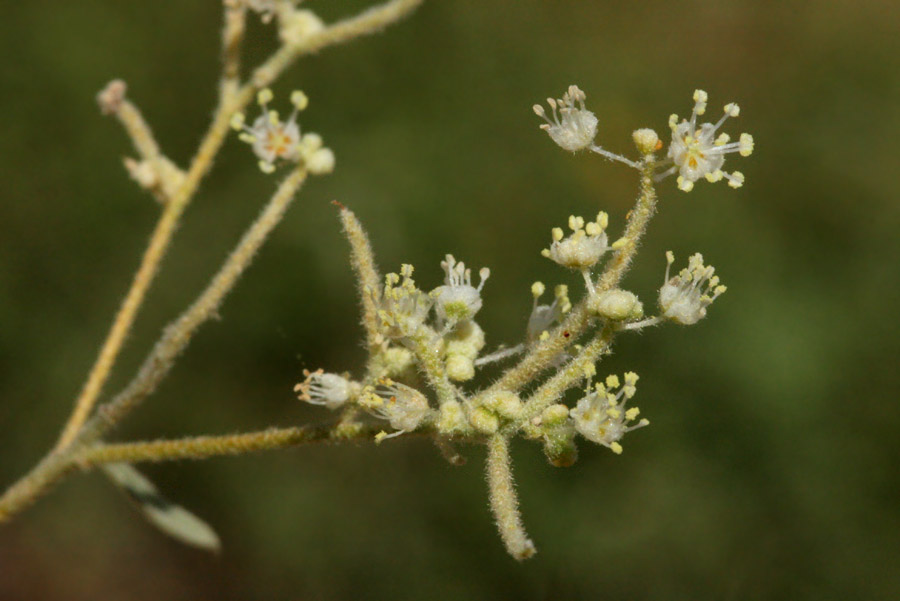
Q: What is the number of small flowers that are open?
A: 11